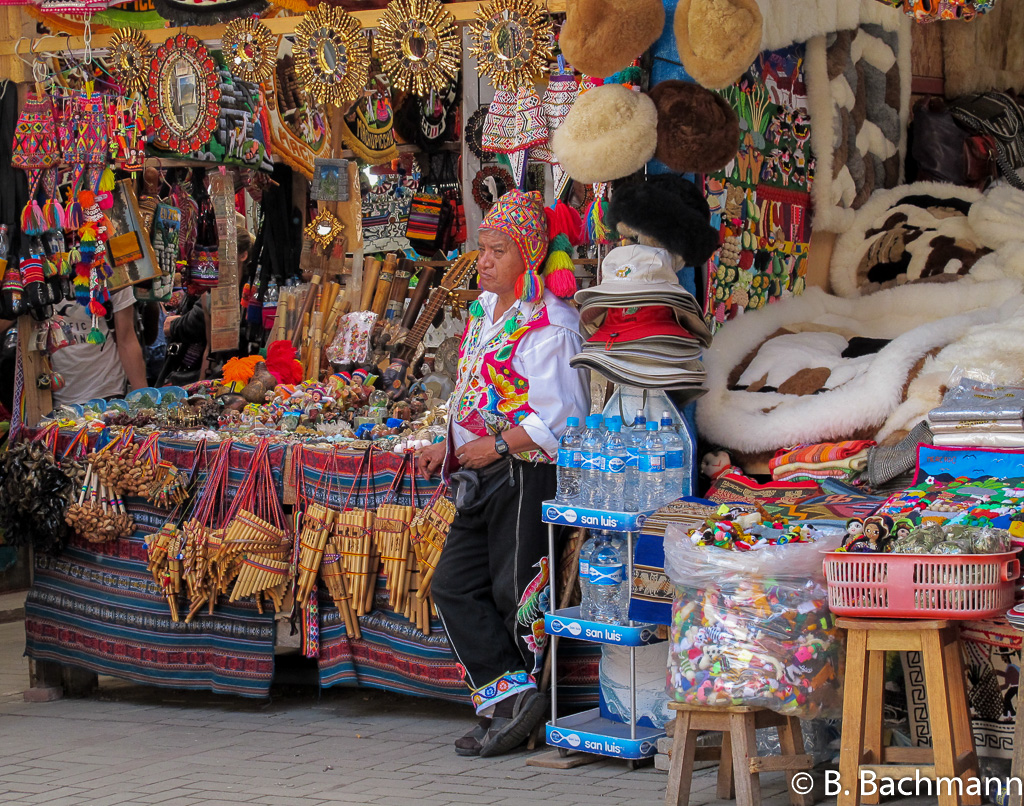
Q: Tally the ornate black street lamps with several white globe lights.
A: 0